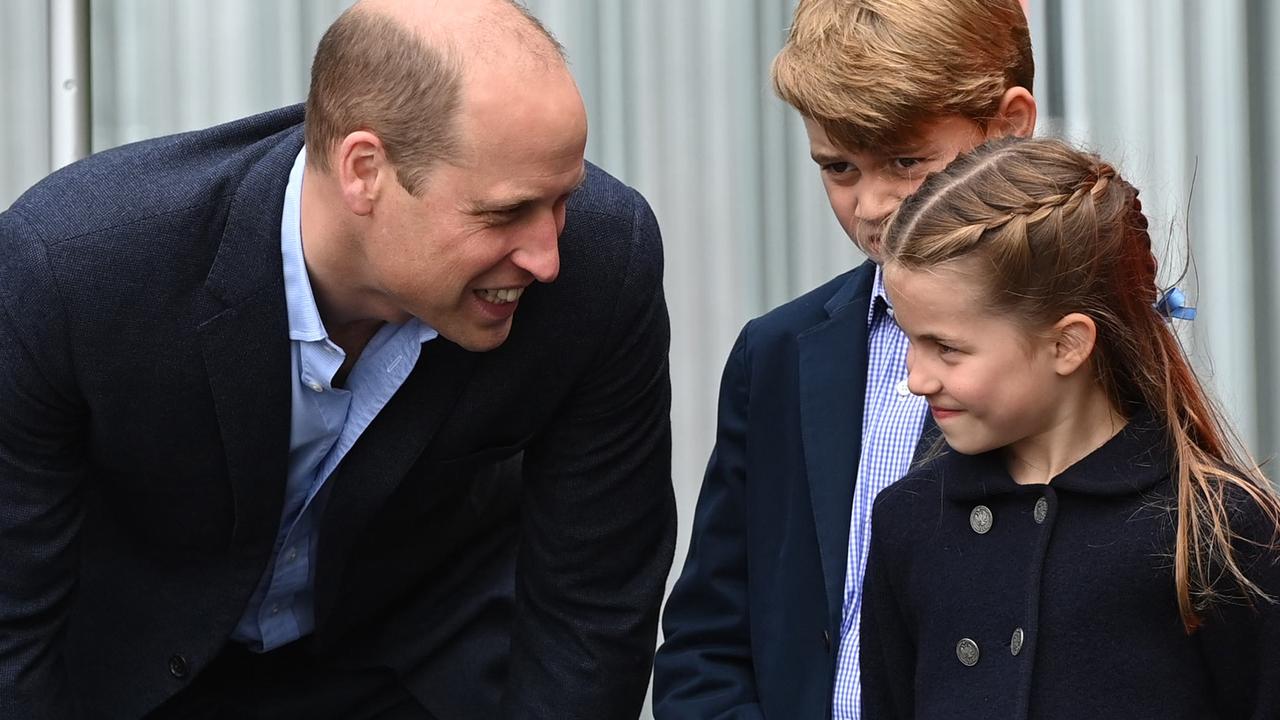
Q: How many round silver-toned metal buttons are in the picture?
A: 4